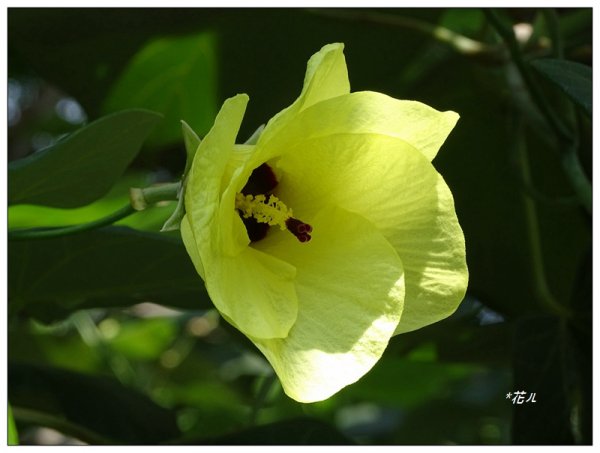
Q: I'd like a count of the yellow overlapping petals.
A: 5